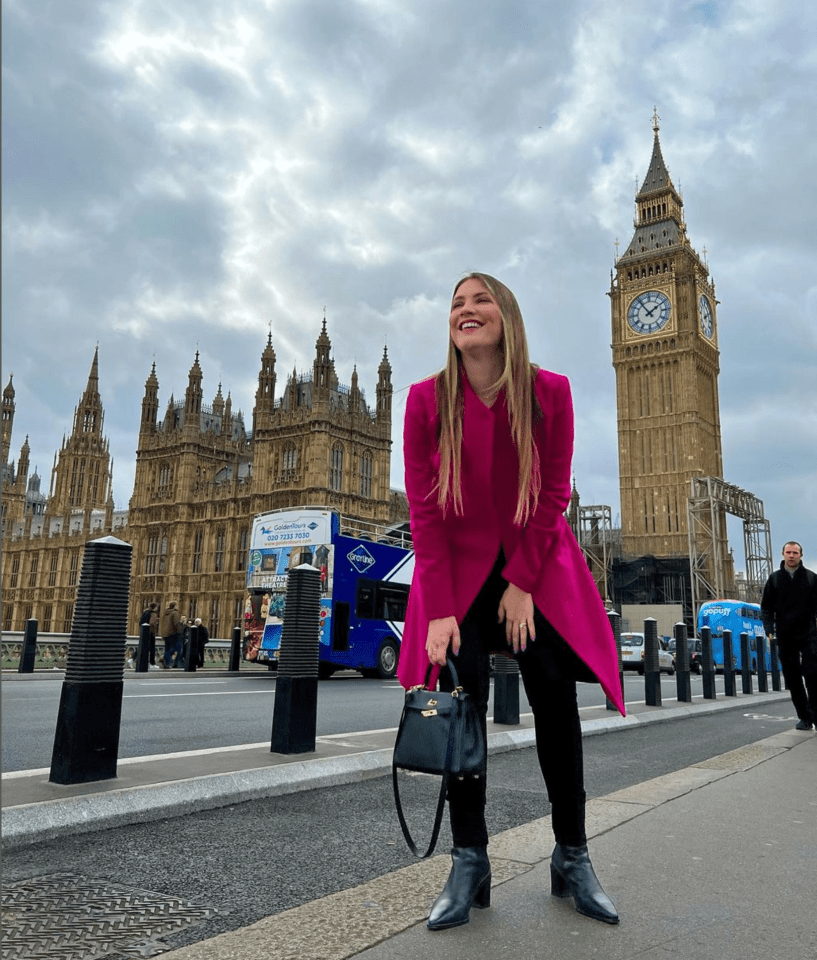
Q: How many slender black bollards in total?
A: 15